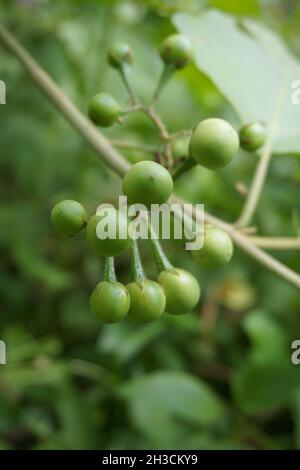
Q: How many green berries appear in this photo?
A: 12